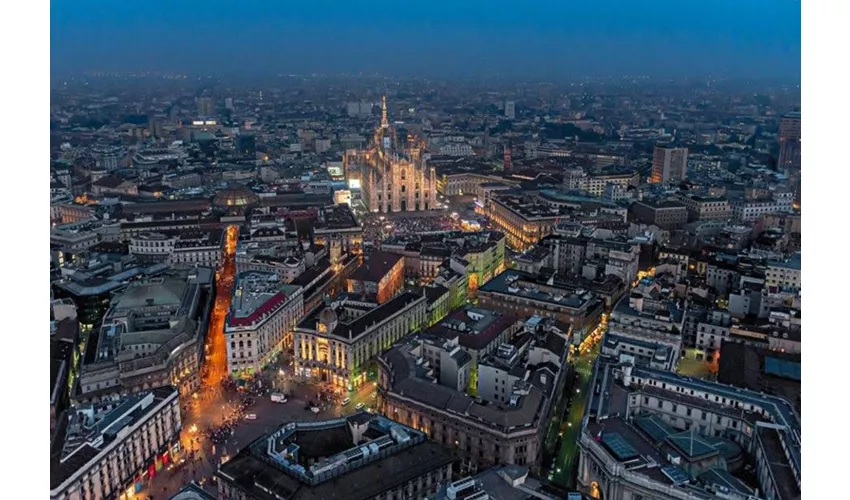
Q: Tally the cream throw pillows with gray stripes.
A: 0